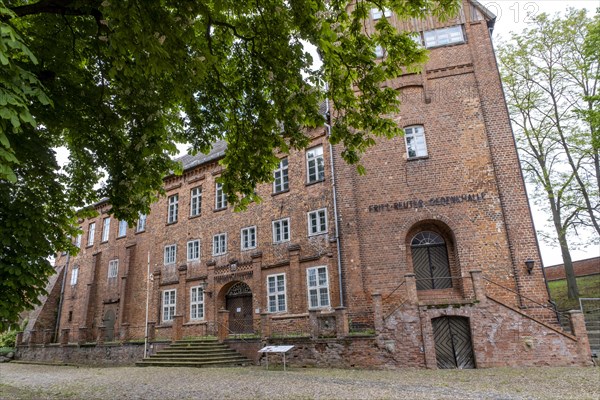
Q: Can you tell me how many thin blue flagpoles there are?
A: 0